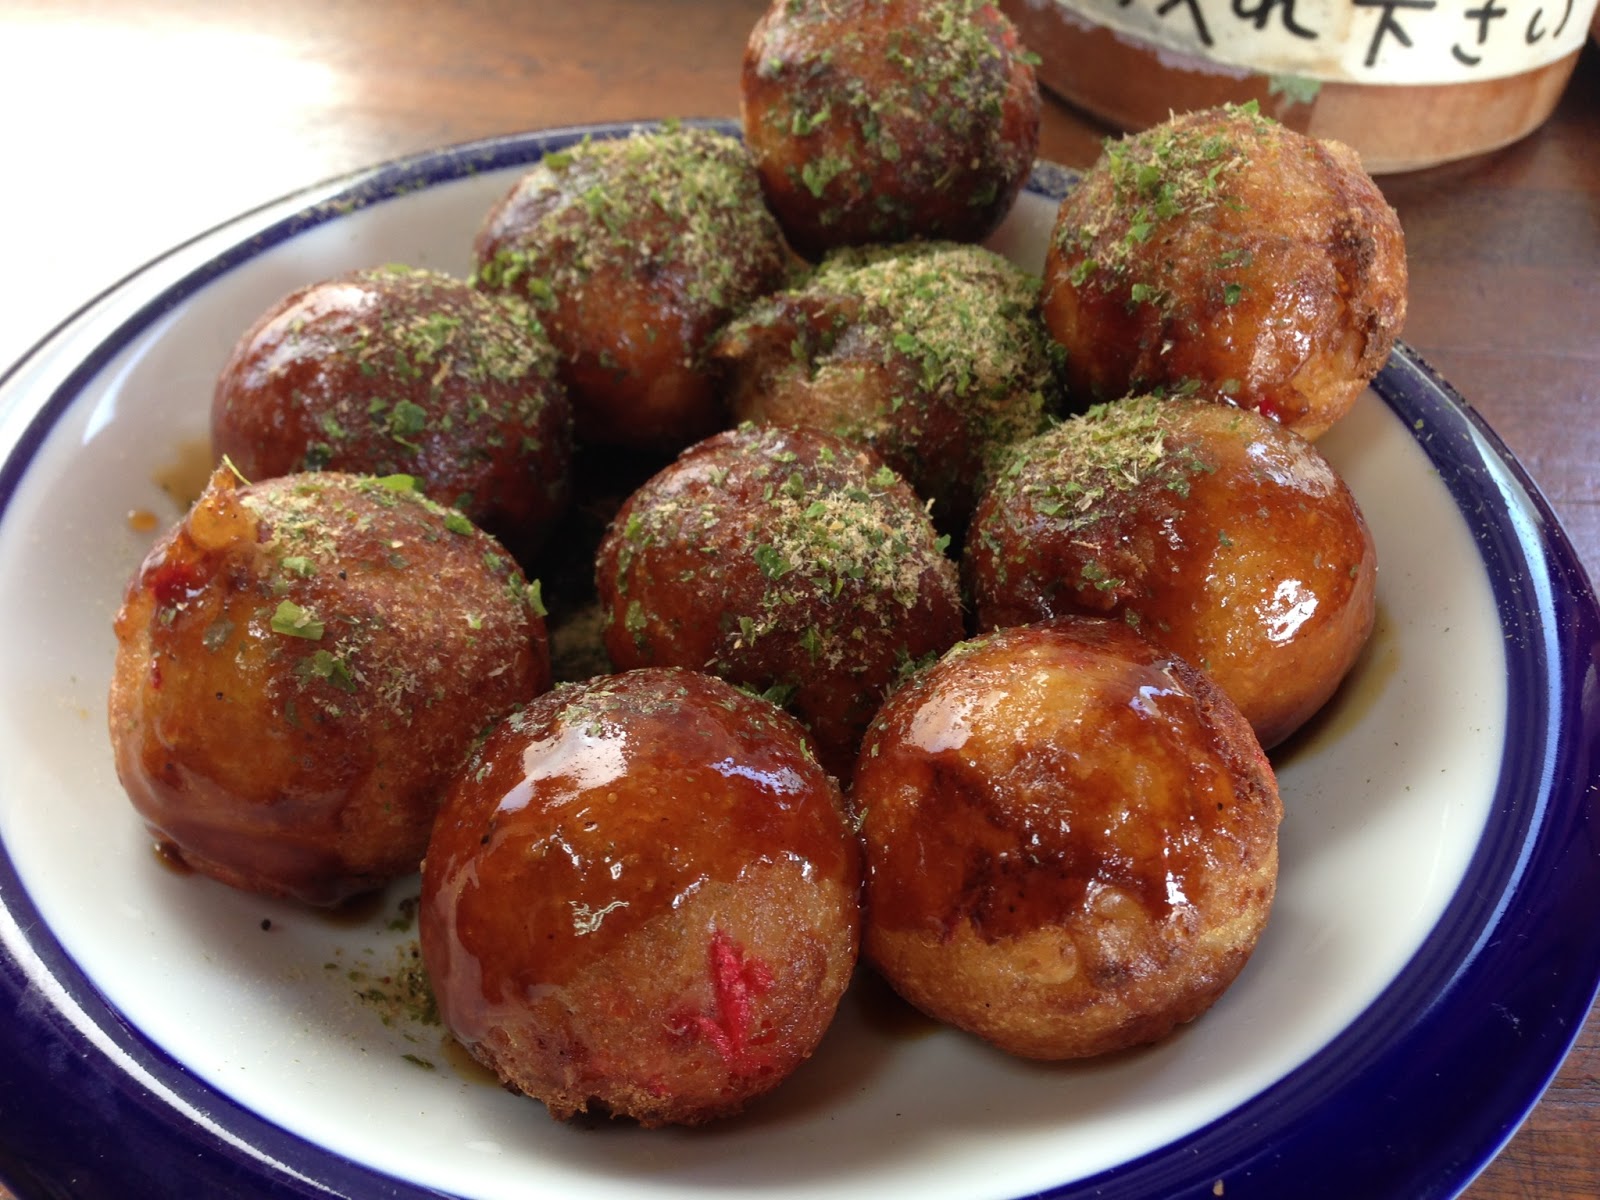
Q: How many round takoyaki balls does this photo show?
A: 10